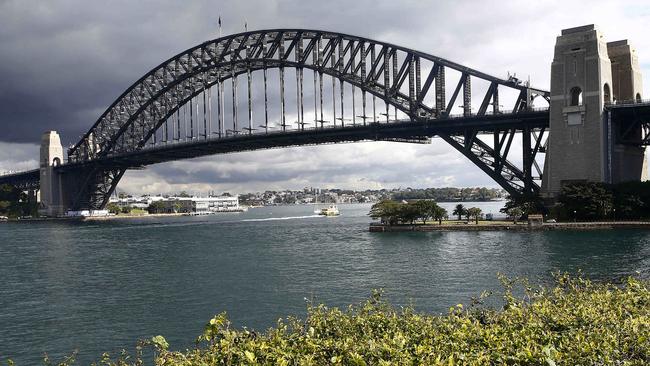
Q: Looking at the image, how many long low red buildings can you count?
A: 0